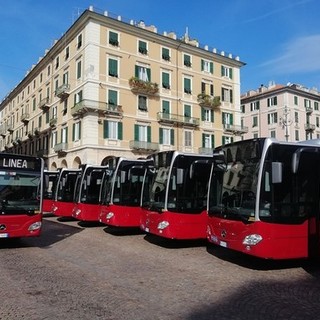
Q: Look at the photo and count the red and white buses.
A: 7